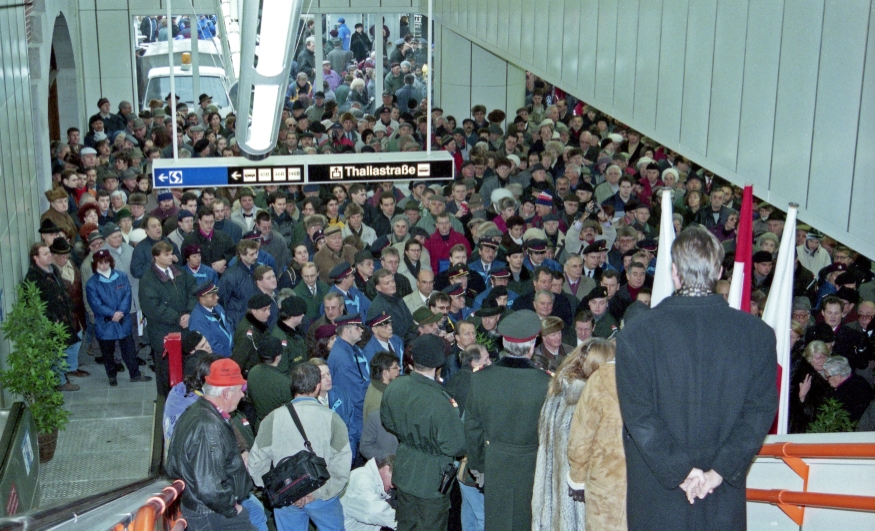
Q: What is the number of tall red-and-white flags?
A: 3